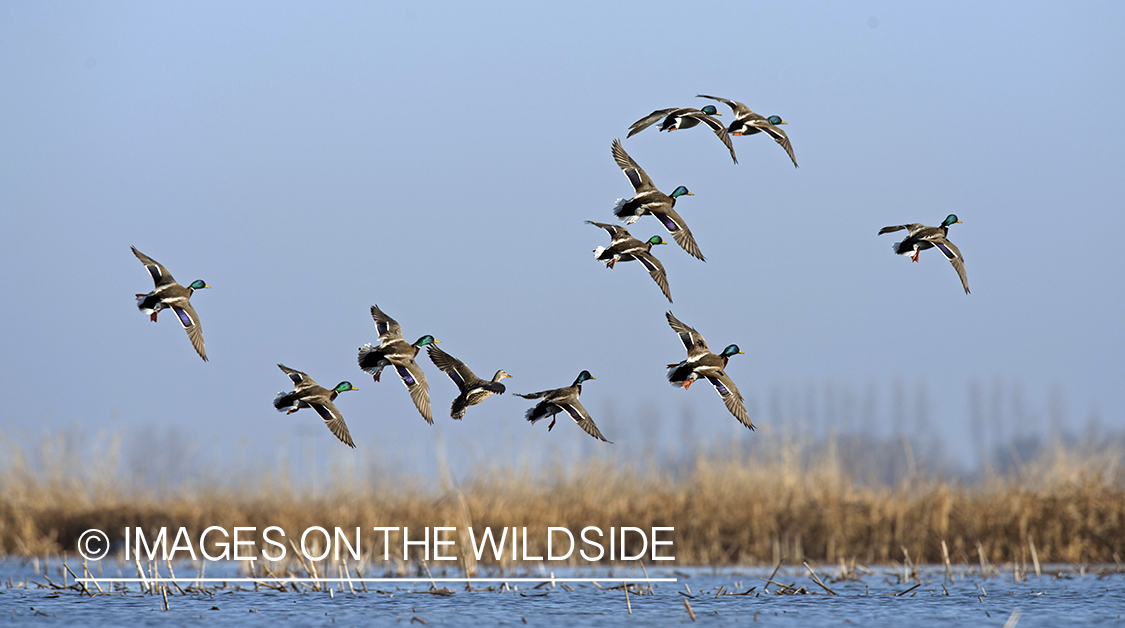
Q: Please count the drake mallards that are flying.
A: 10